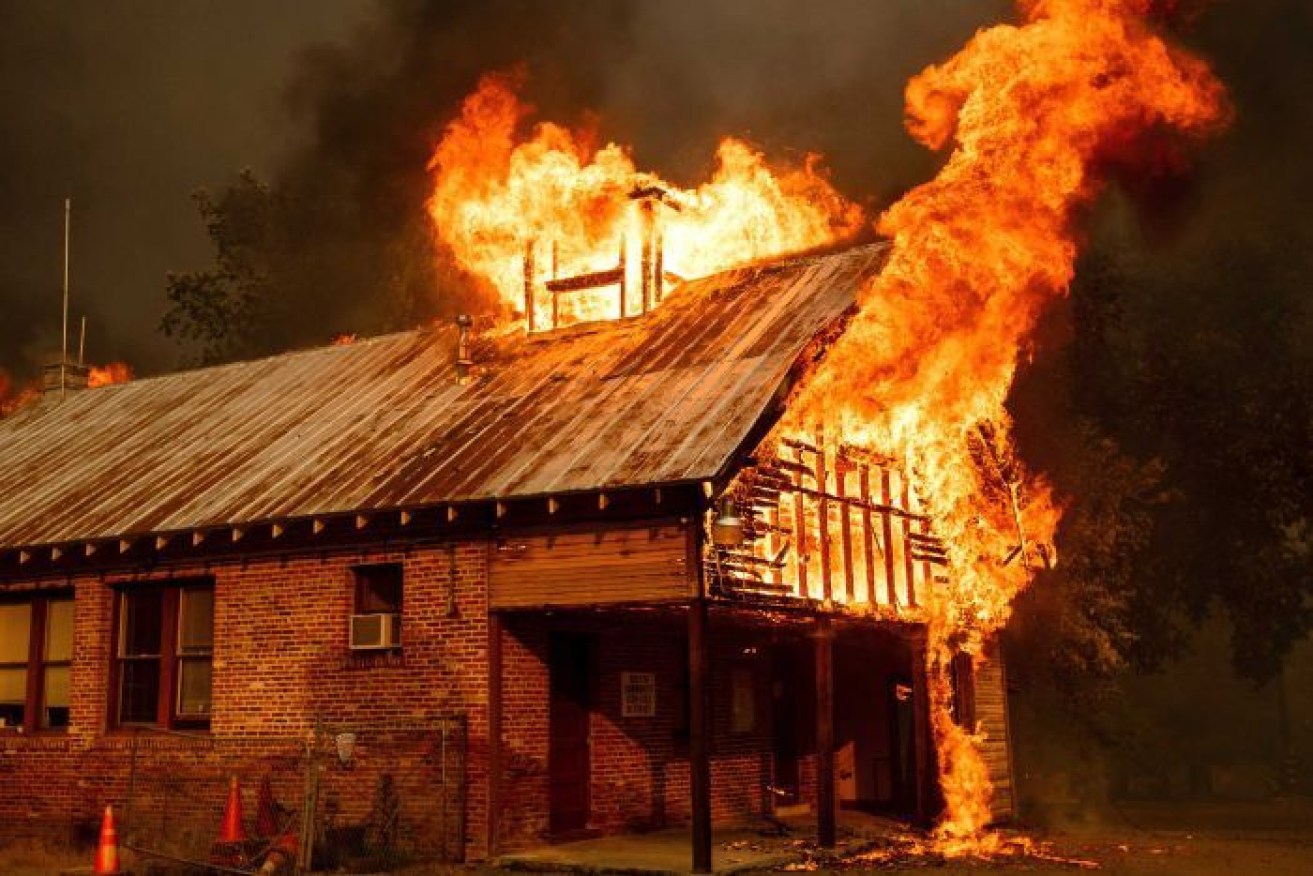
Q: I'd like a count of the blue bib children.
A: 0